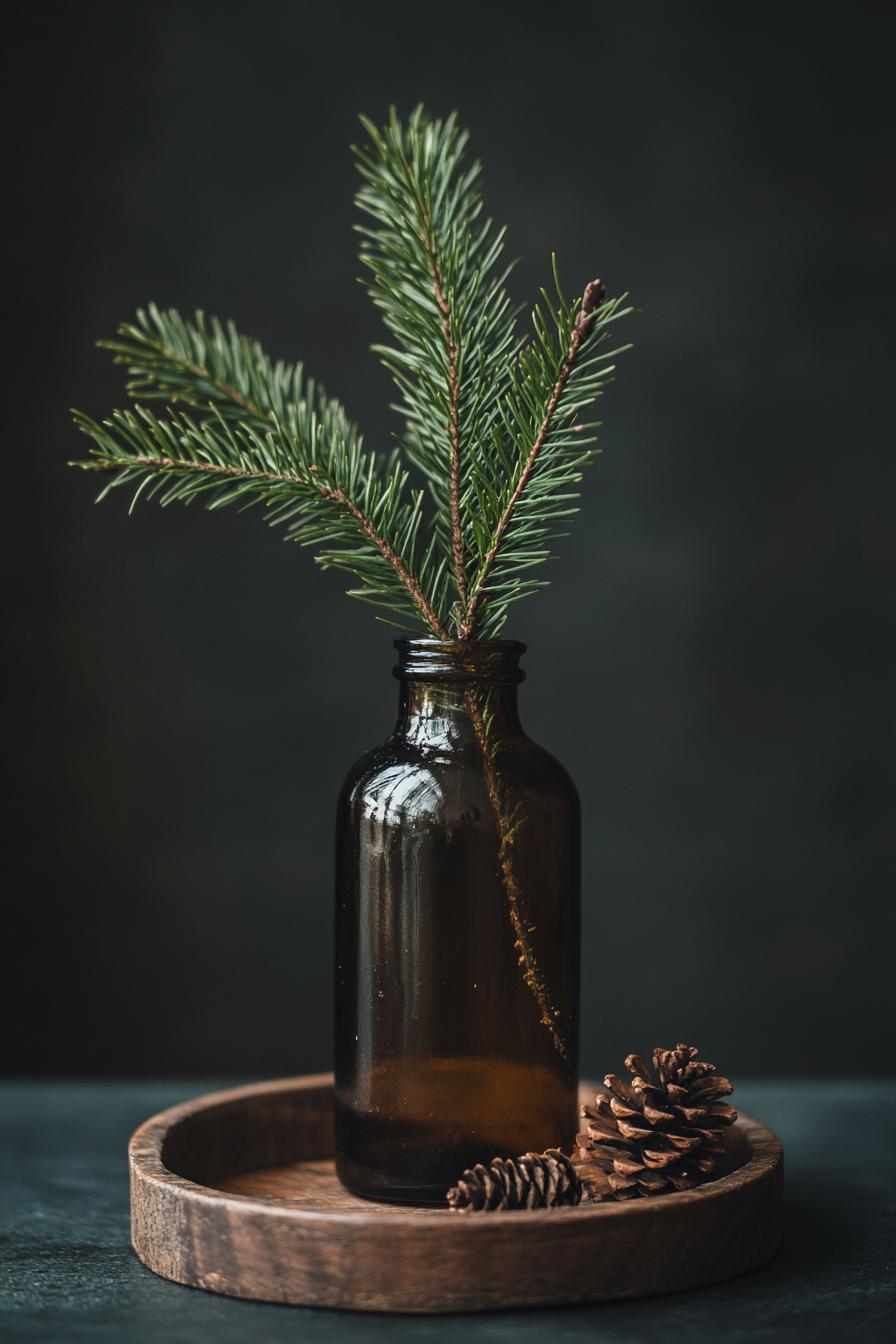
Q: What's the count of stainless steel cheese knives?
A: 0